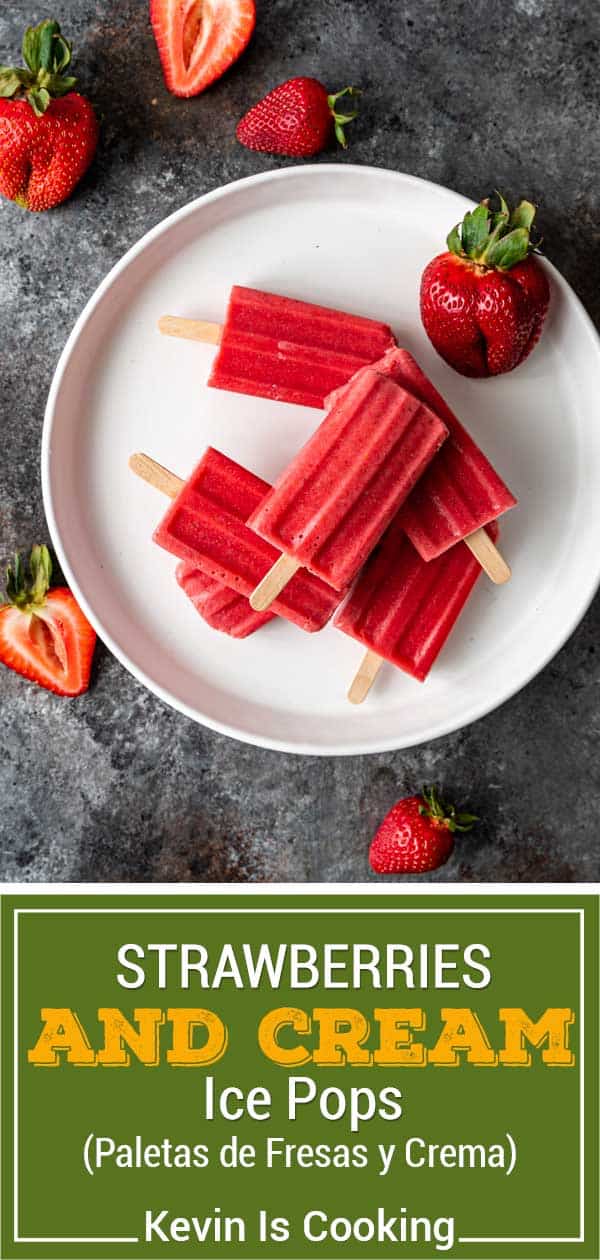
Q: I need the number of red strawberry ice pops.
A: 6